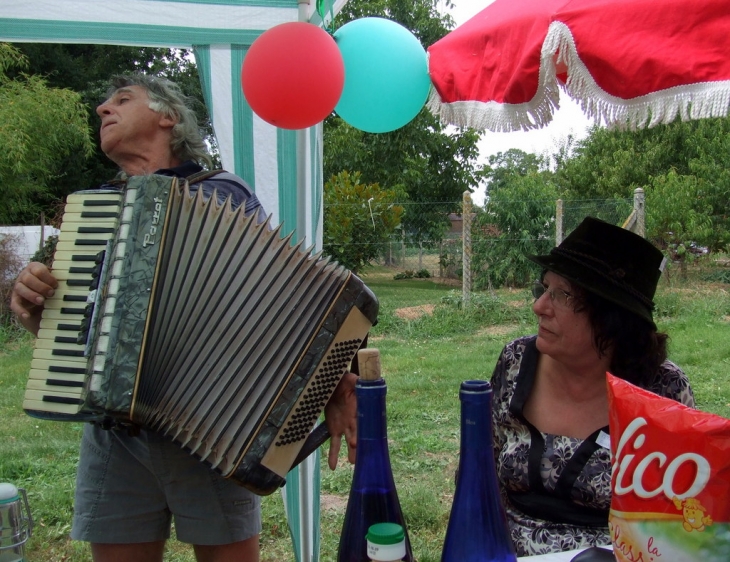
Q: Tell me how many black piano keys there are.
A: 15